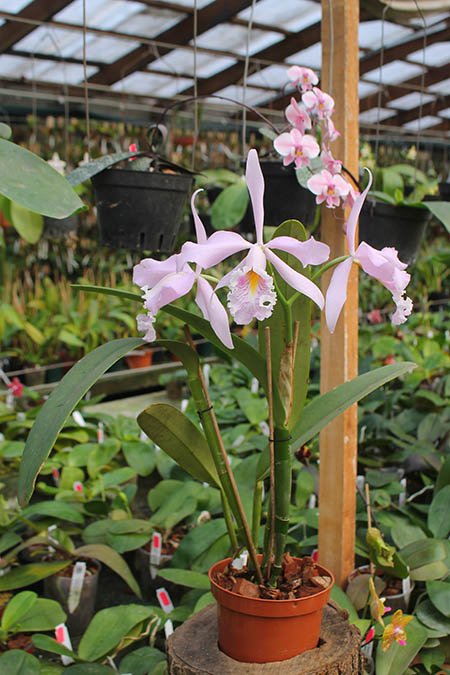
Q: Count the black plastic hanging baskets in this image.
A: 3